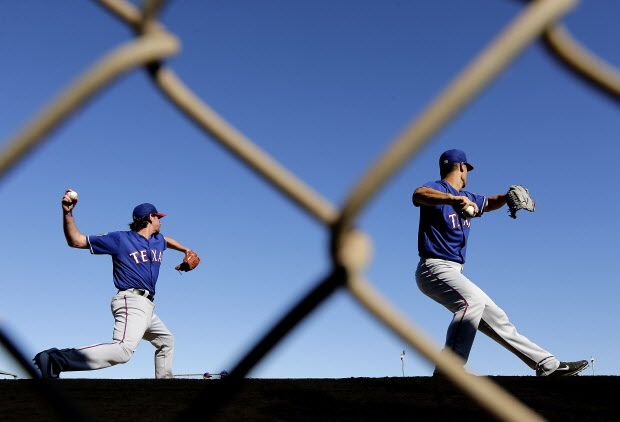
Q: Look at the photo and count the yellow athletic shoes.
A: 0